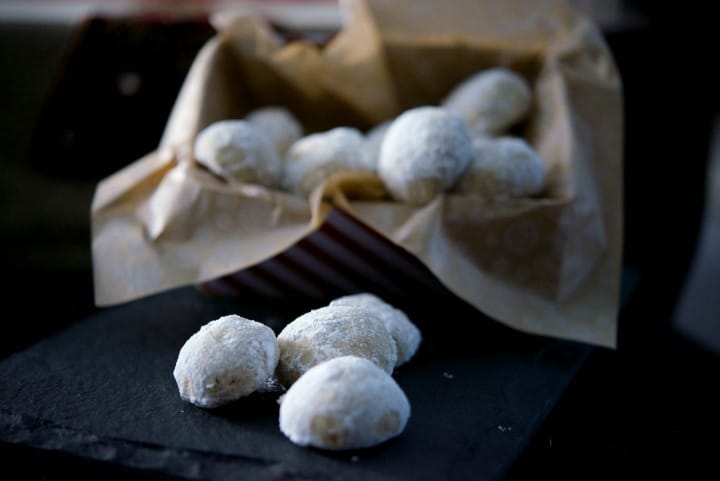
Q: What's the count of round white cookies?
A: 11